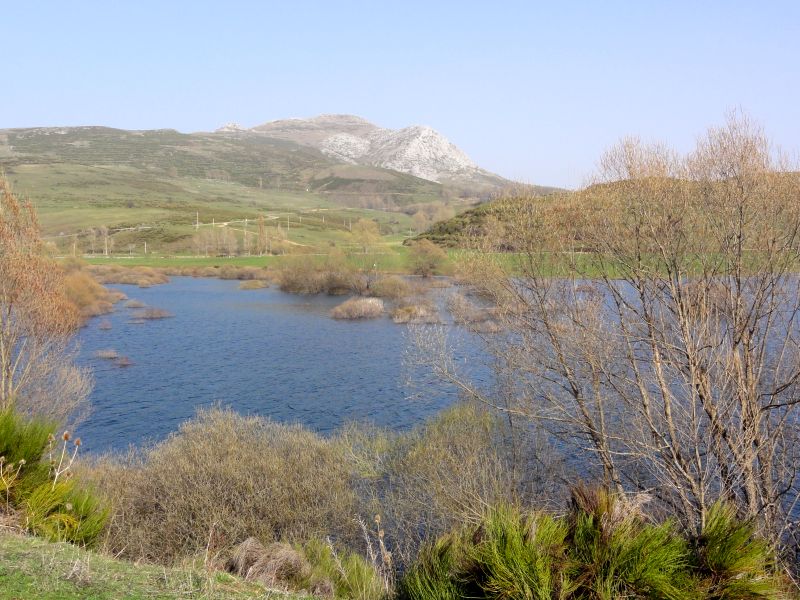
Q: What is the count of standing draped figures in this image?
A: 0